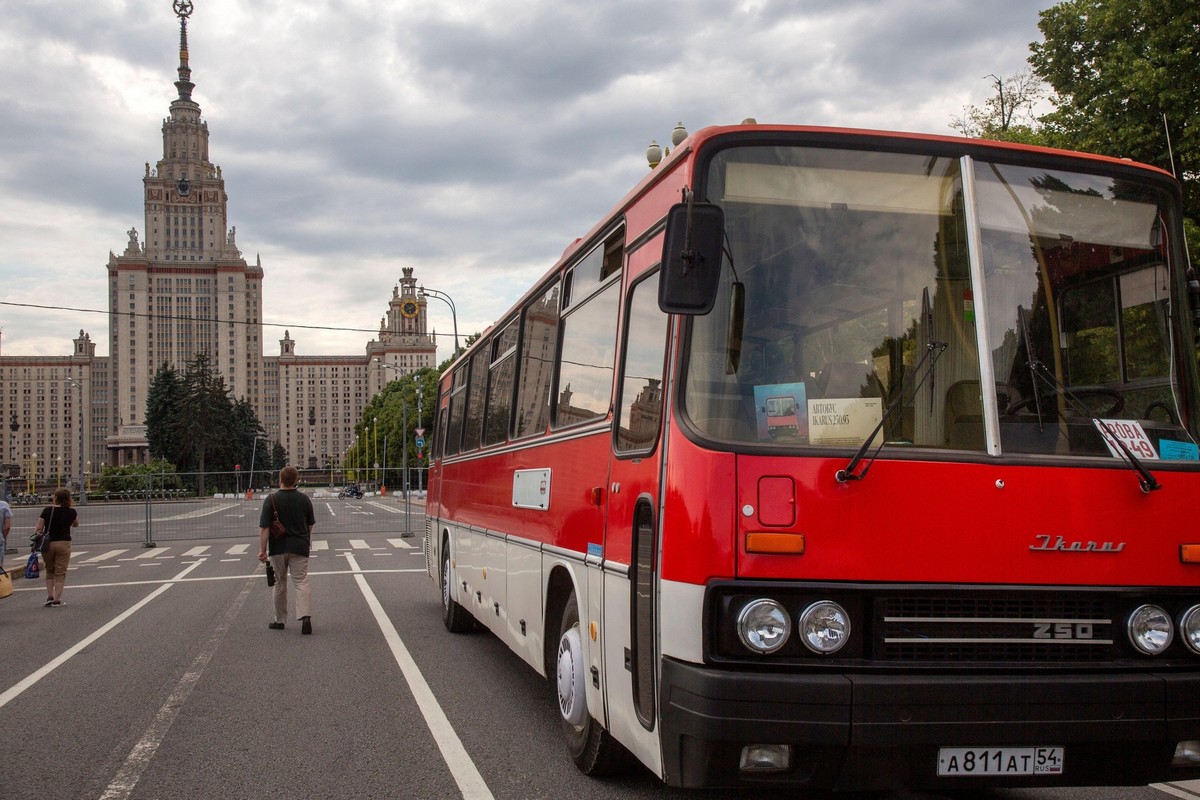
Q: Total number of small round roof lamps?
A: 2